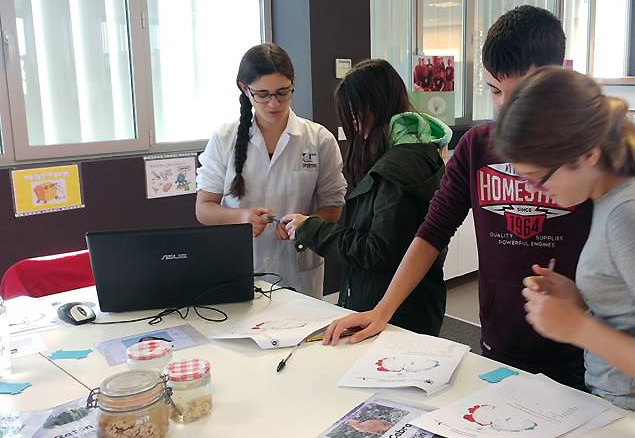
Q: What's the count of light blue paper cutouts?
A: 3